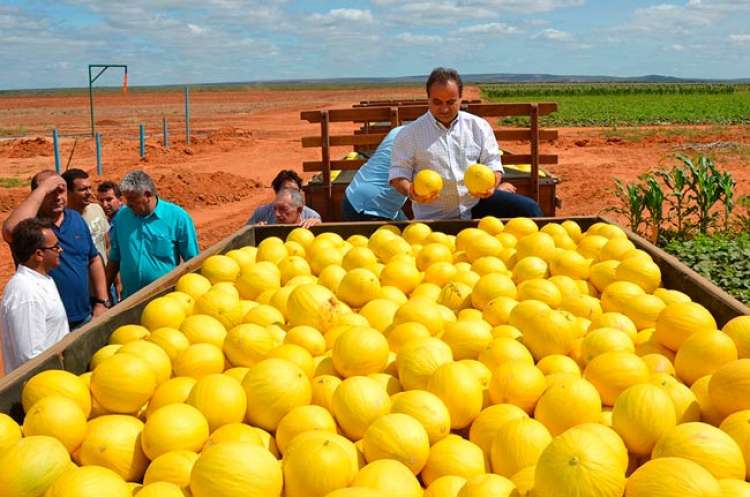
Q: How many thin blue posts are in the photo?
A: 5